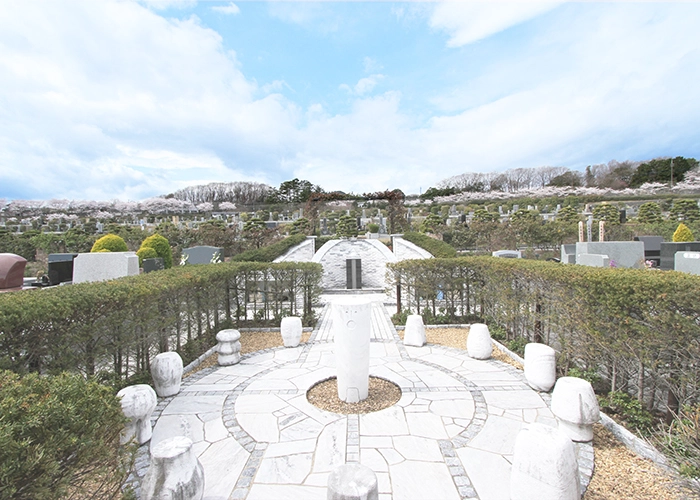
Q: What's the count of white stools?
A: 11